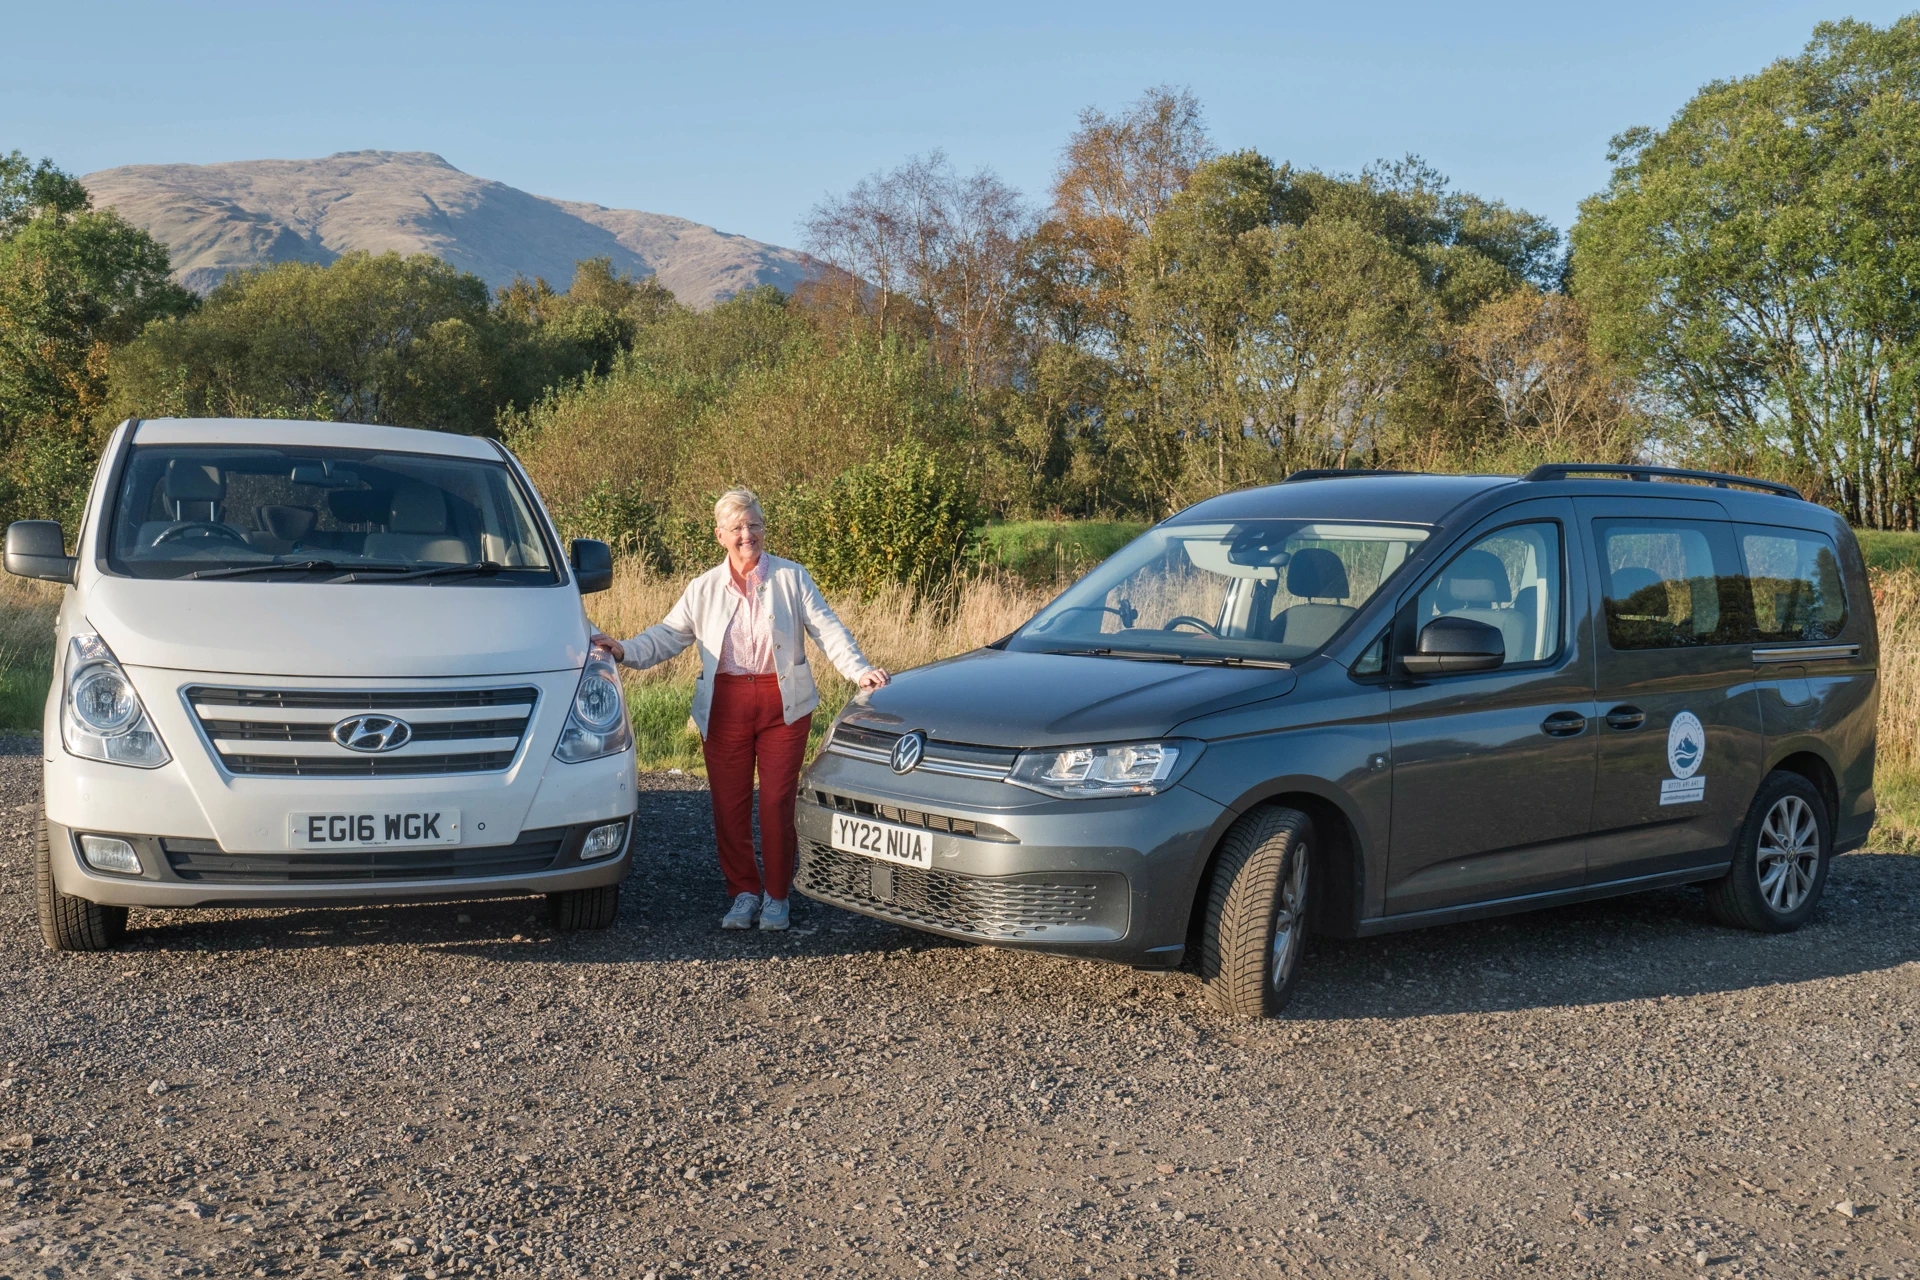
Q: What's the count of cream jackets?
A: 1